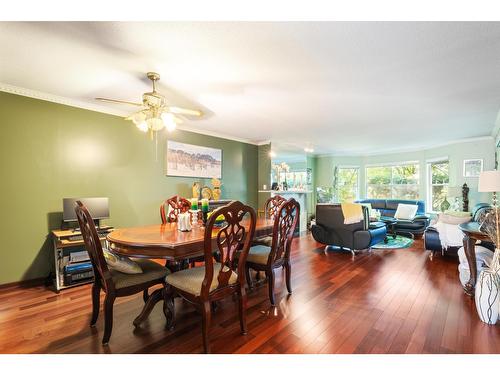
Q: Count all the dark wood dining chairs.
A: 5